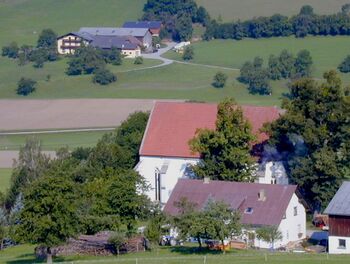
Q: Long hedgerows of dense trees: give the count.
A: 1